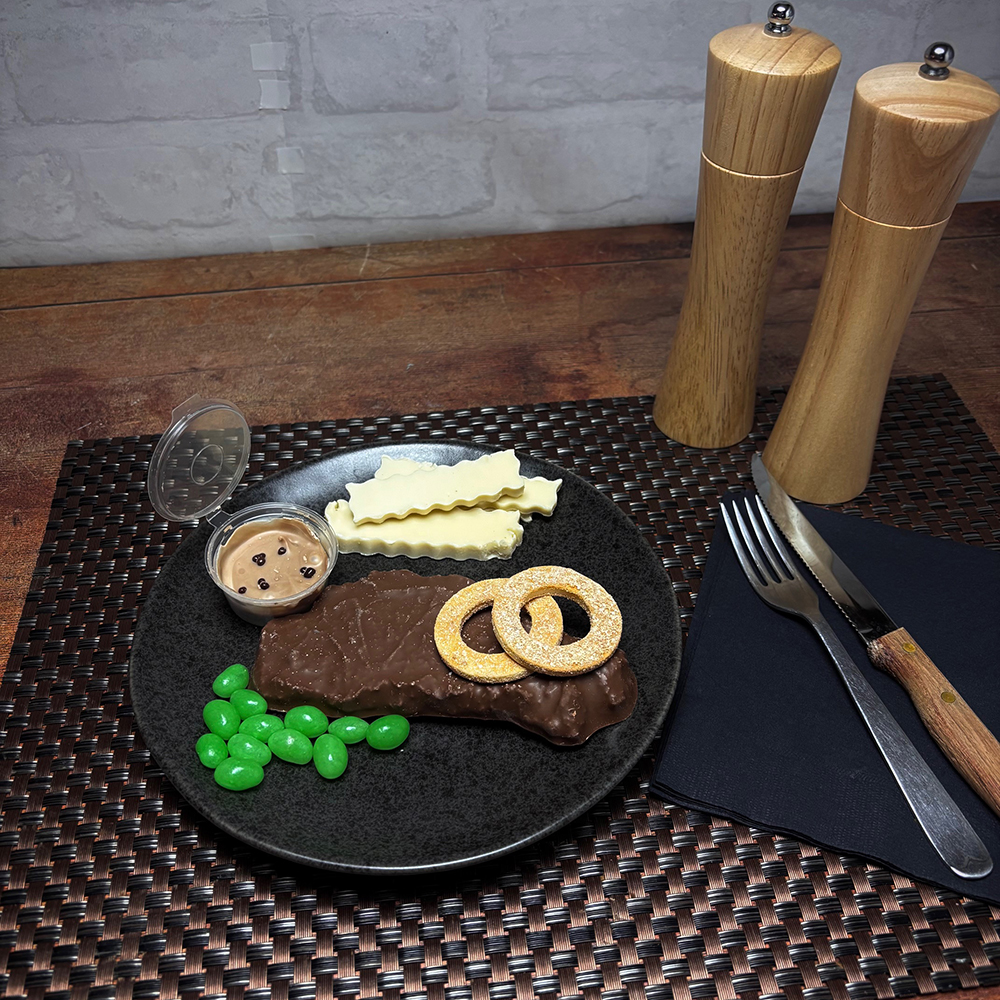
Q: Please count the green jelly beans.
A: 12